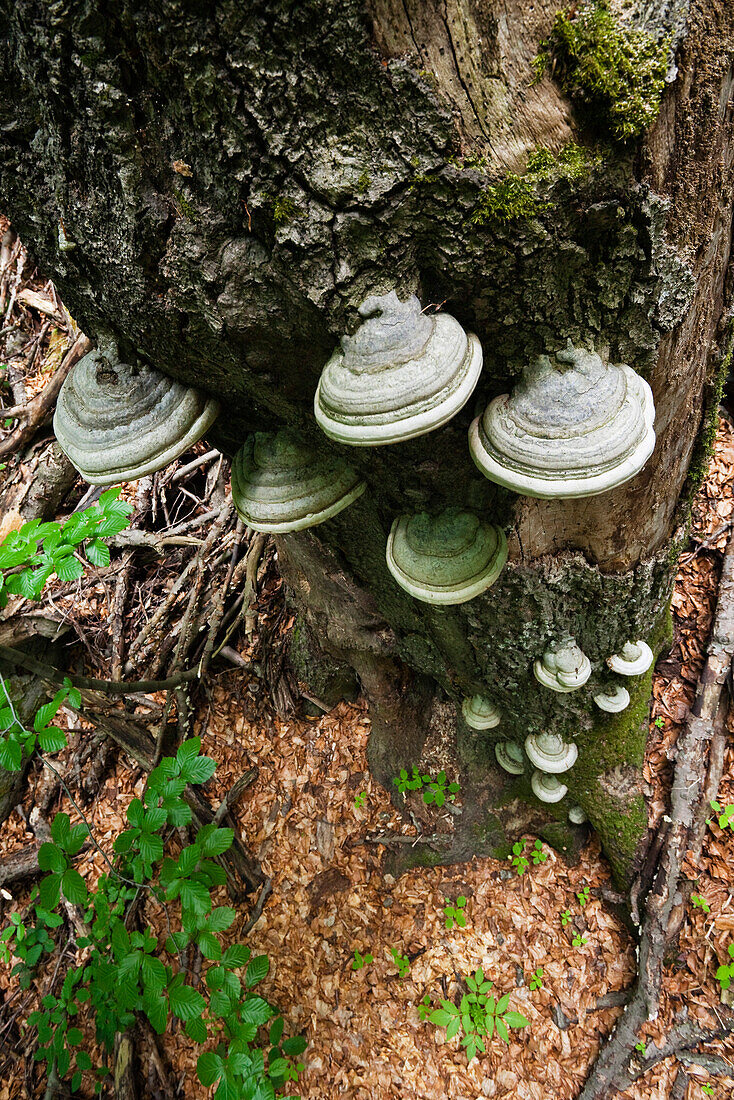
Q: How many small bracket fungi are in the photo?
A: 8